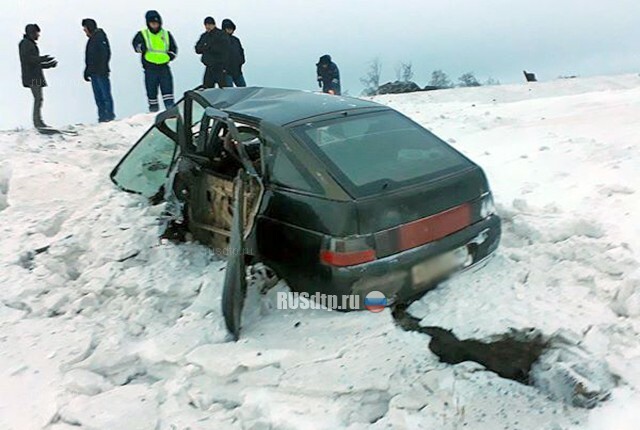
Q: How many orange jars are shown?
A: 0